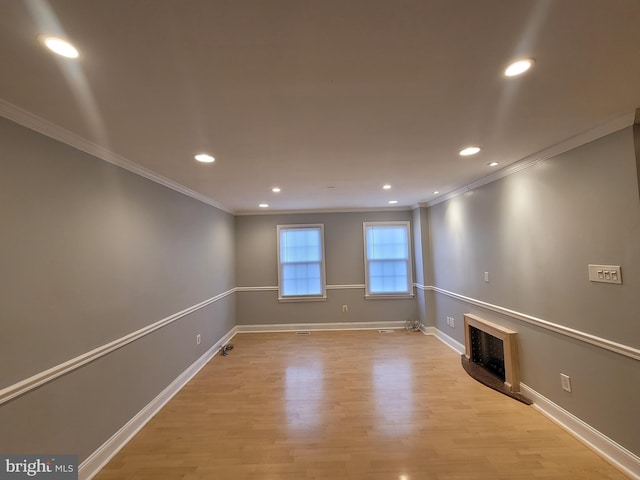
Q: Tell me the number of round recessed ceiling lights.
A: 10